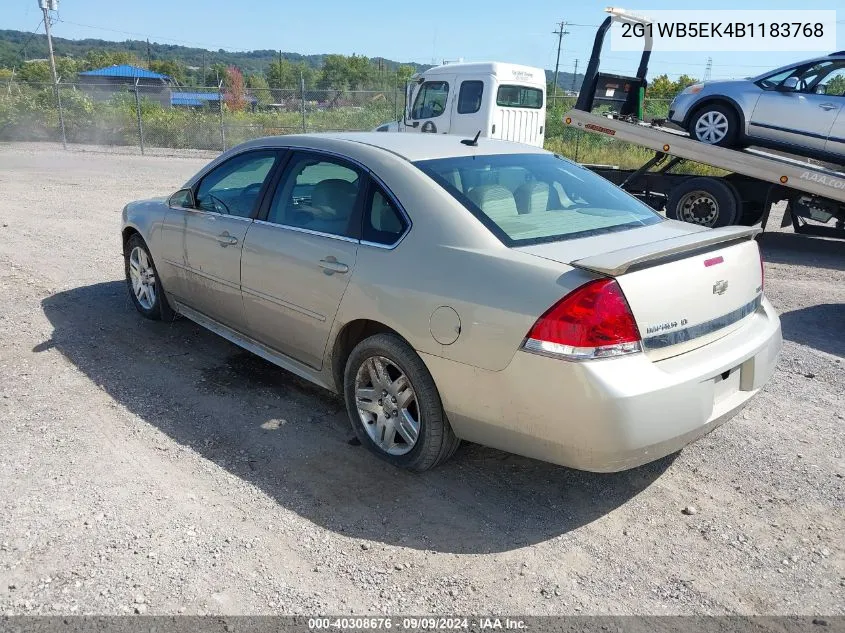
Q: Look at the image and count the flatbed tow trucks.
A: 1